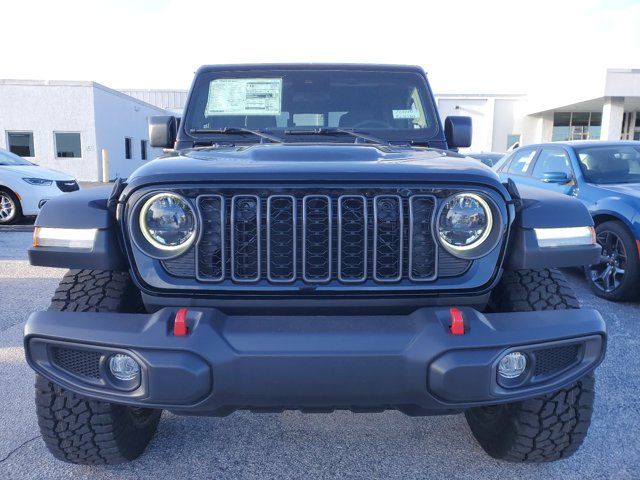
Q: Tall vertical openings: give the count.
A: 7